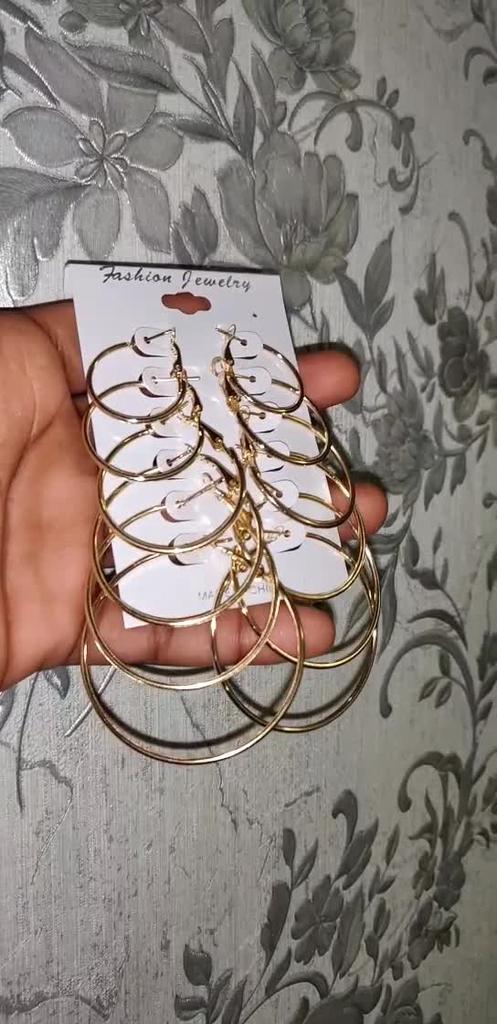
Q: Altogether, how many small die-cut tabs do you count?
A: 12